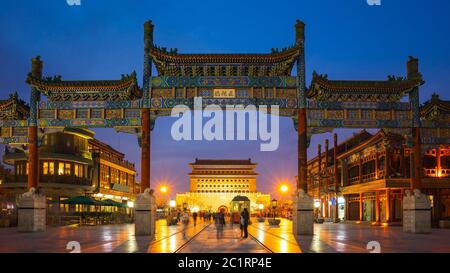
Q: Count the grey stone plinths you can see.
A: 4